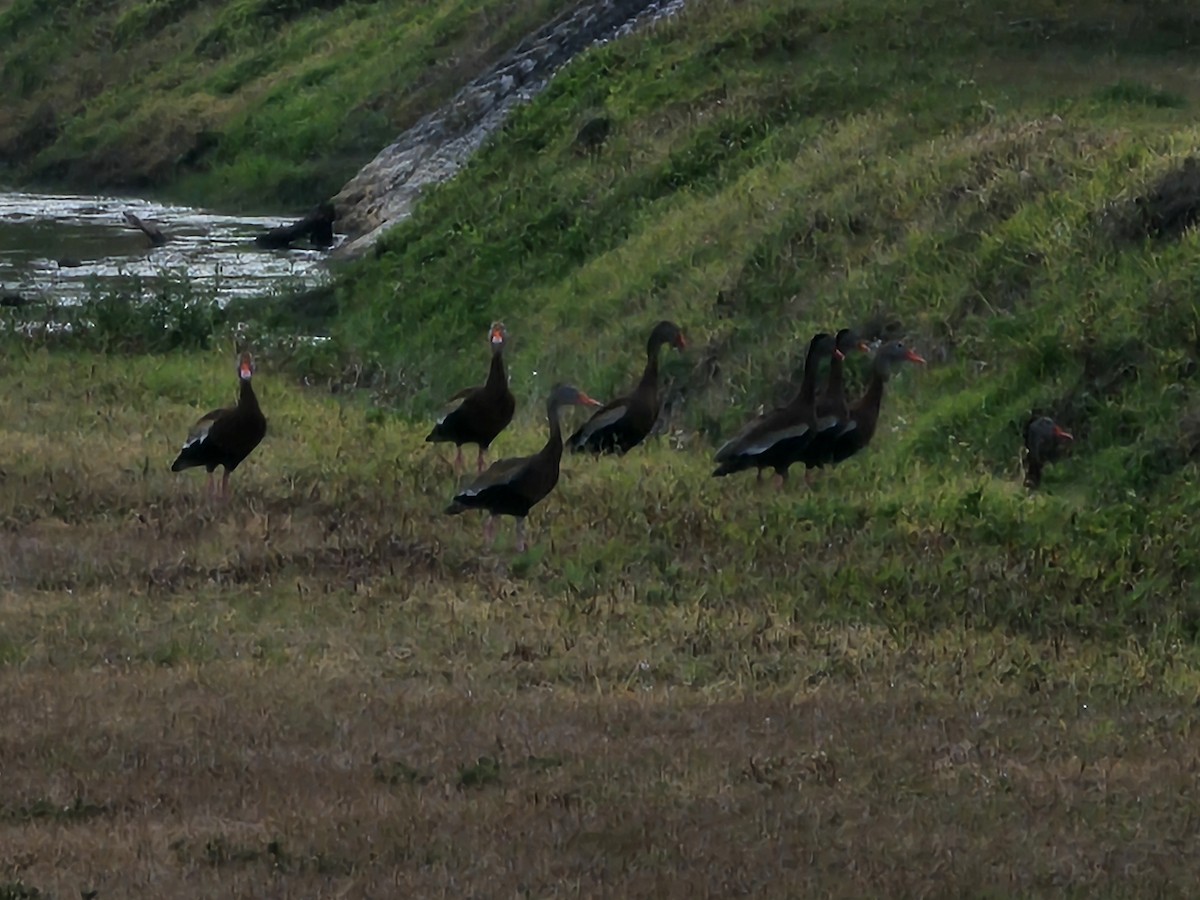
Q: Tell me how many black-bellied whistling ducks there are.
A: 8